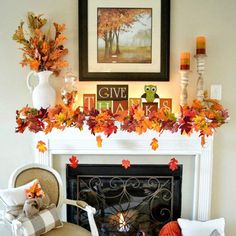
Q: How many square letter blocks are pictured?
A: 6